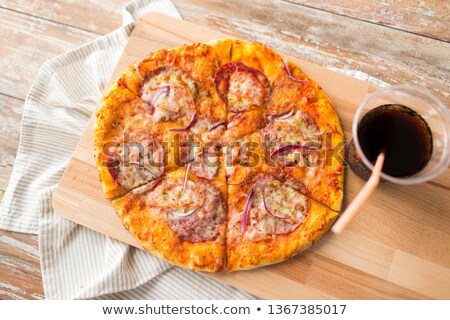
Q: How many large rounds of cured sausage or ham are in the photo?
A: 6